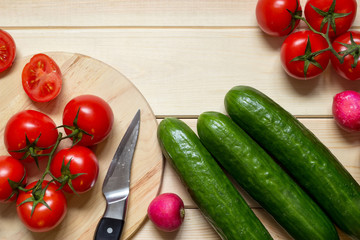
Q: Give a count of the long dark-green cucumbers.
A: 3